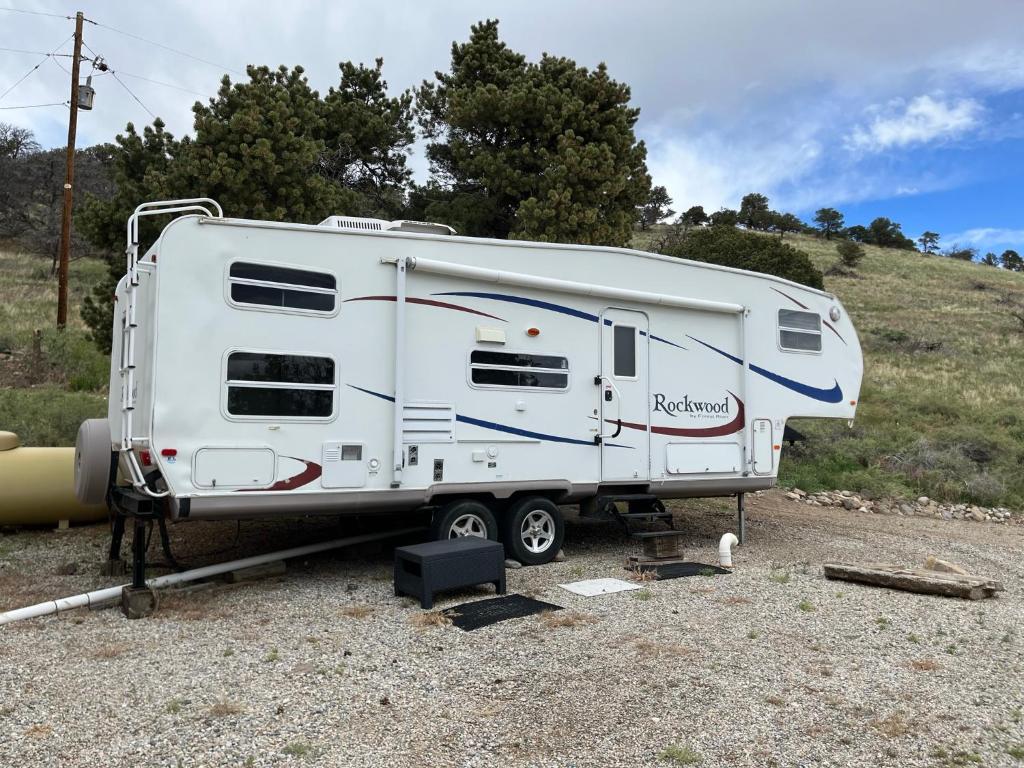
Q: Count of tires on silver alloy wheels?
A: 2